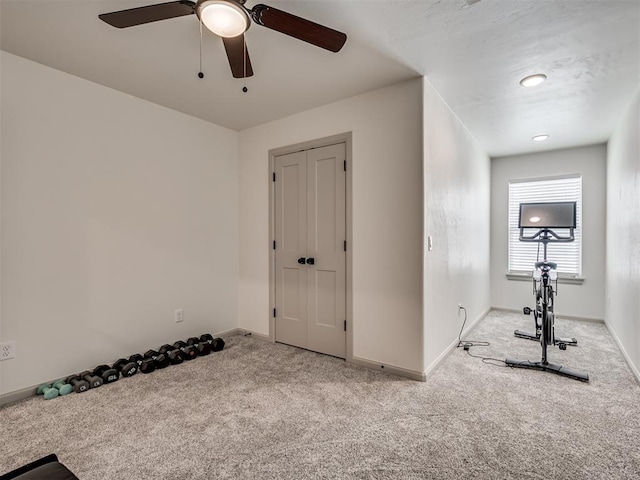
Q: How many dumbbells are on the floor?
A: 12